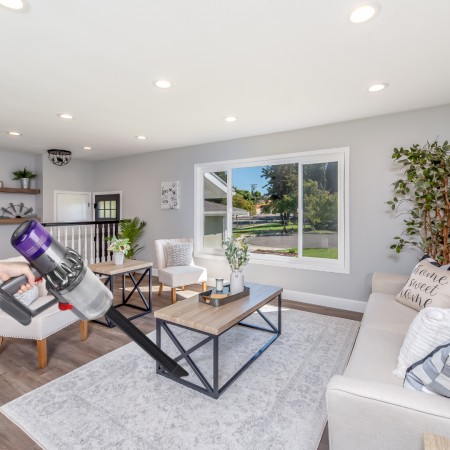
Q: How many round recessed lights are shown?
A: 9